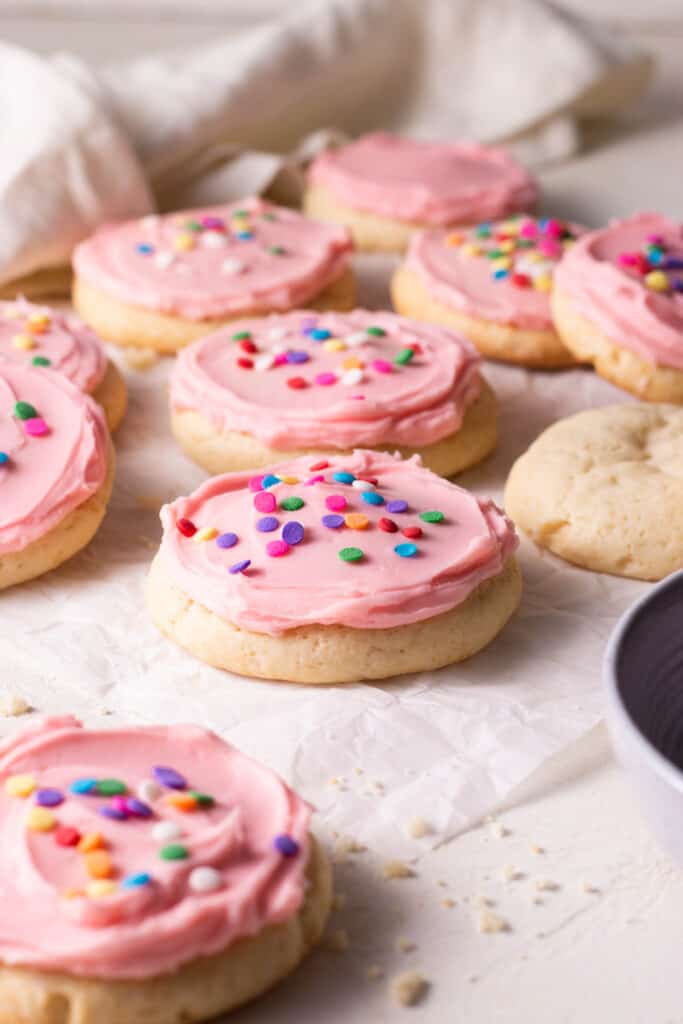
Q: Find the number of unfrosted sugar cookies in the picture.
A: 1